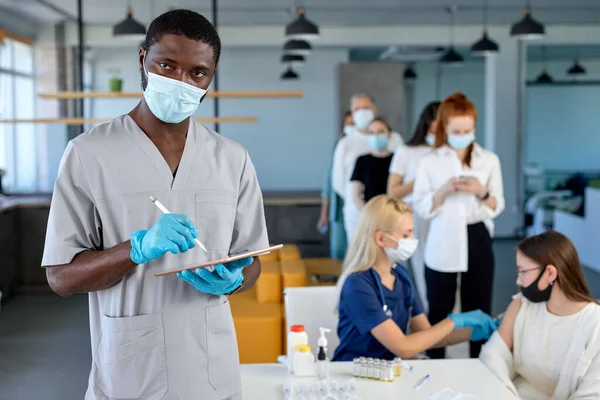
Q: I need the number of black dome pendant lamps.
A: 11